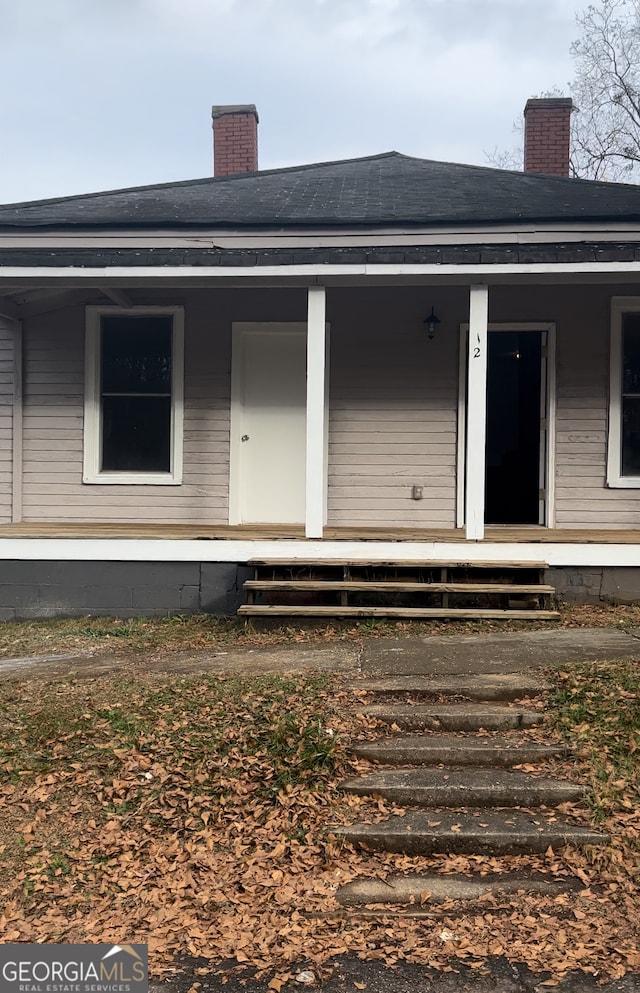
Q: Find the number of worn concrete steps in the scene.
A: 6